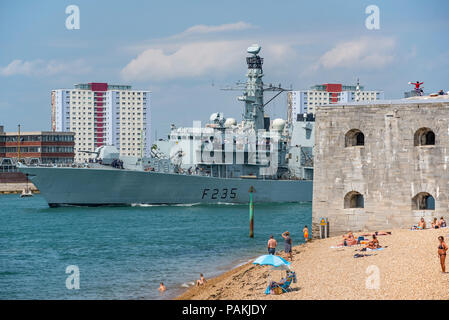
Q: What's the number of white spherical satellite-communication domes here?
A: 2